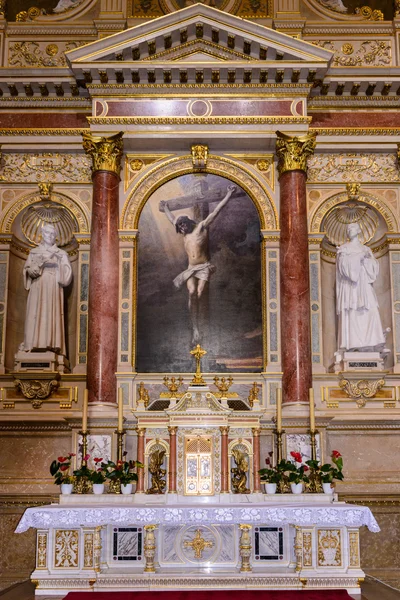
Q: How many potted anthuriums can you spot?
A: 6